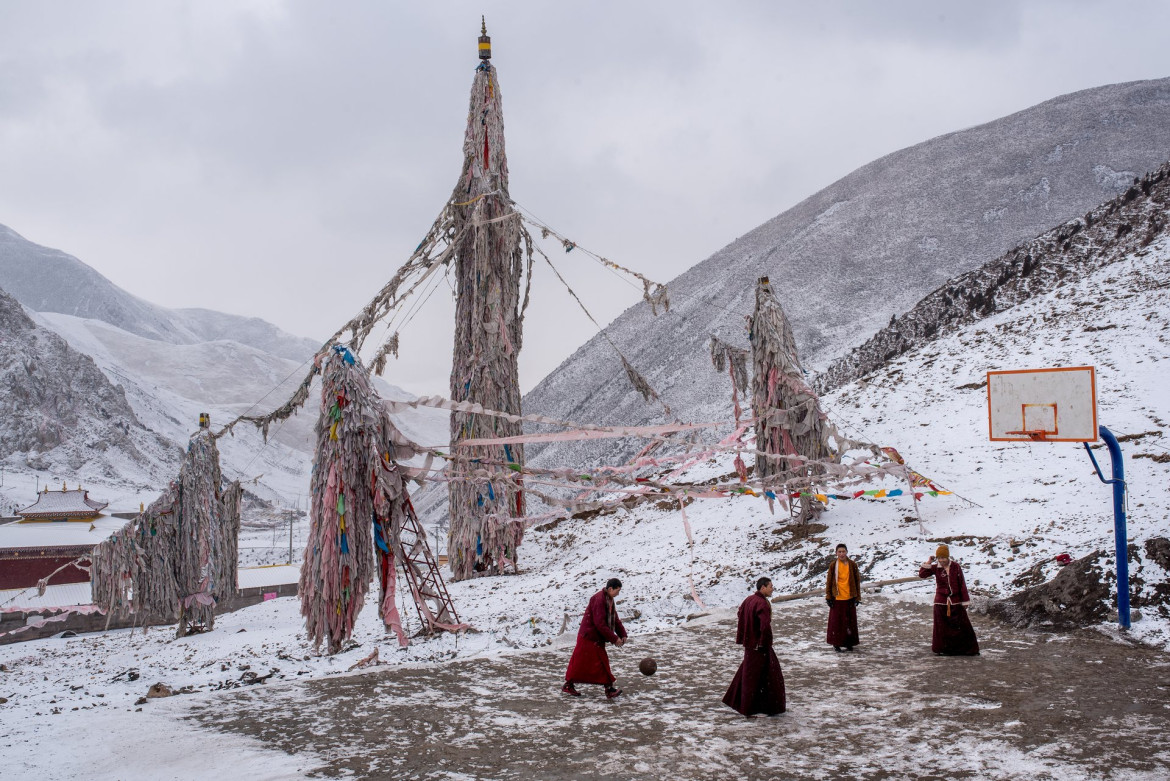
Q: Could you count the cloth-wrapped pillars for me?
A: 4